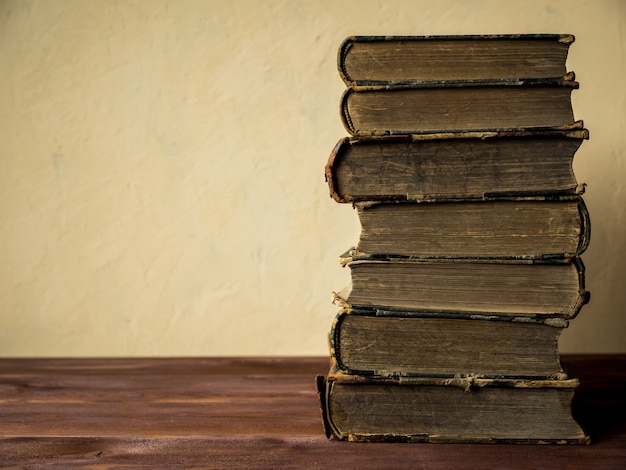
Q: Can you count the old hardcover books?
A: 7